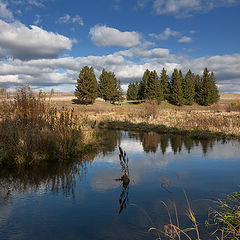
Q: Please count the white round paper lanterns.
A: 0